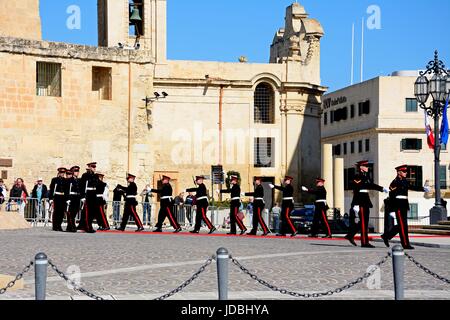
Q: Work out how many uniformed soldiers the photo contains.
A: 14